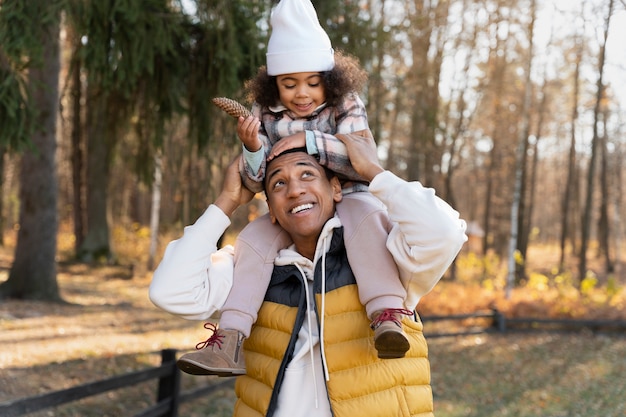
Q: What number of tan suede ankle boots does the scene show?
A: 2